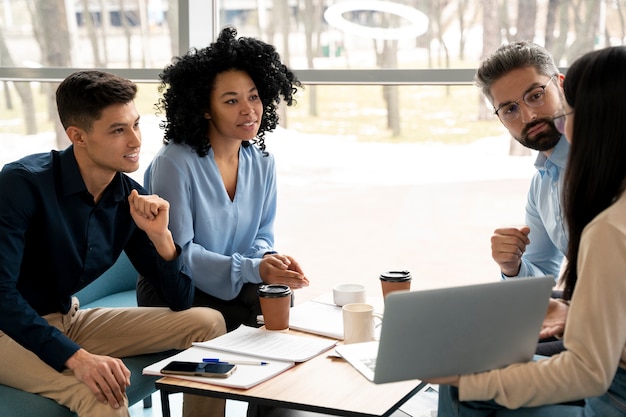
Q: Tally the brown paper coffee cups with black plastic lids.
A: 2